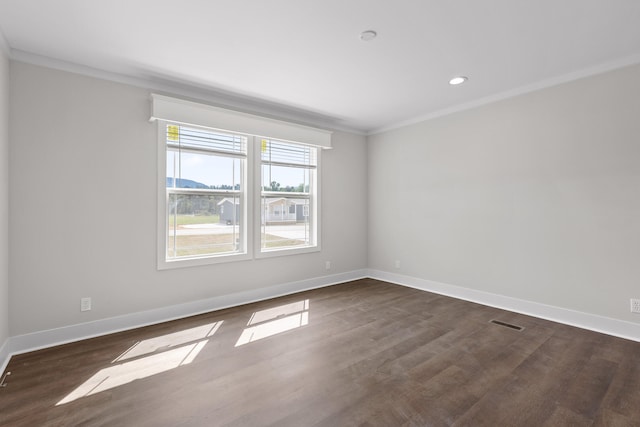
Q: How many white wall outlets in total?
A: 4